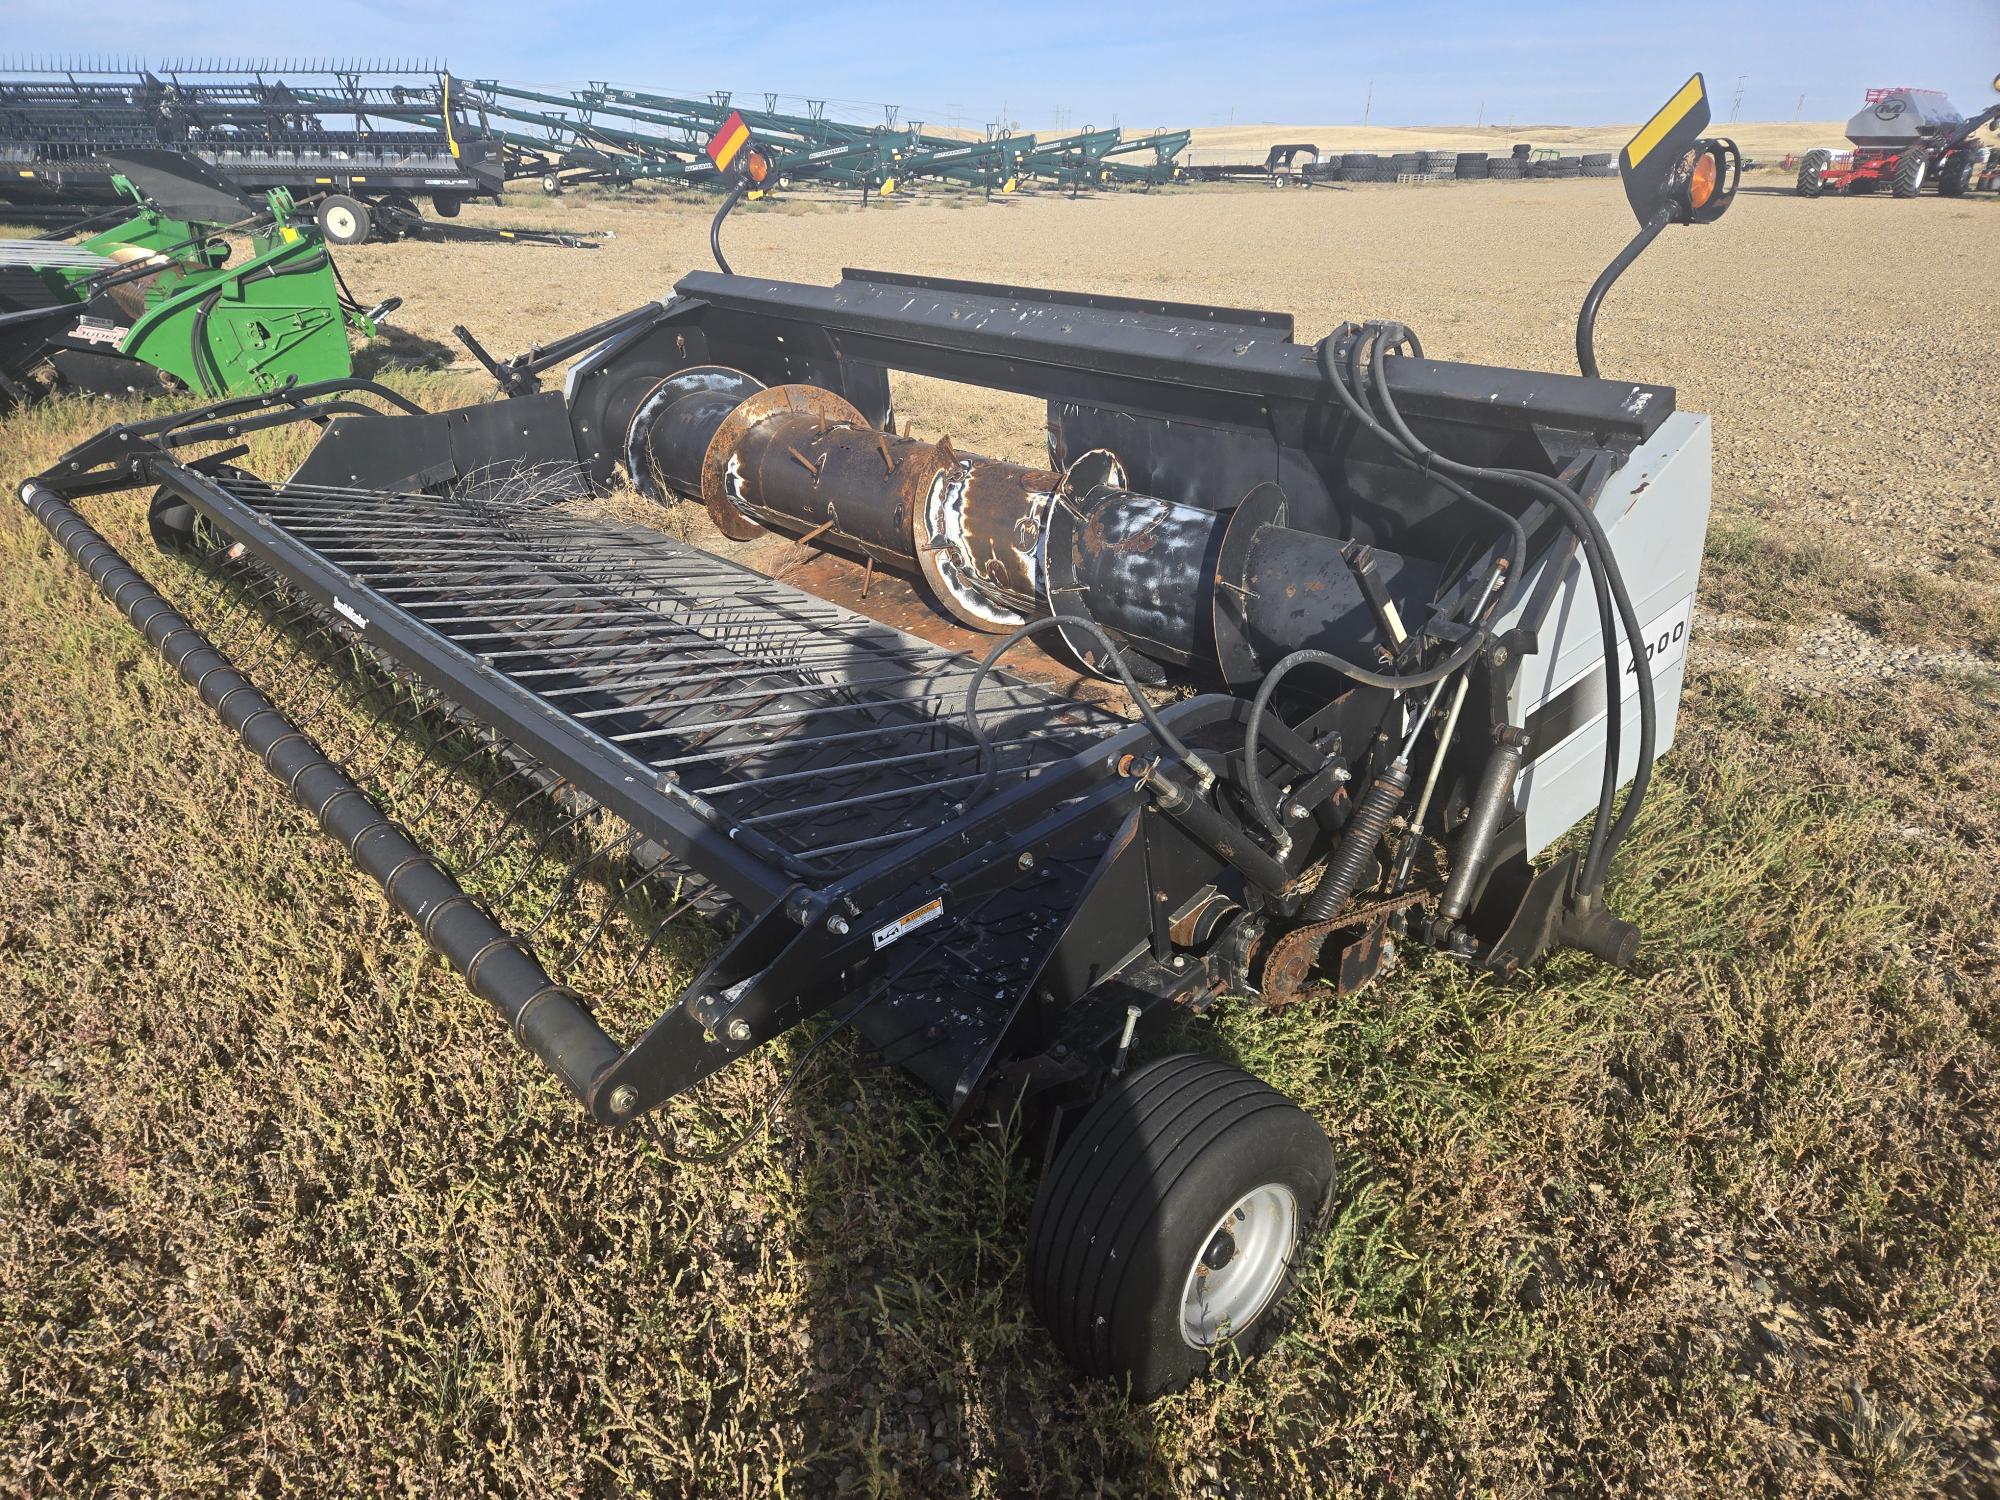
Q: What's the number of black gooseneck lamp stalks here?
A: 2